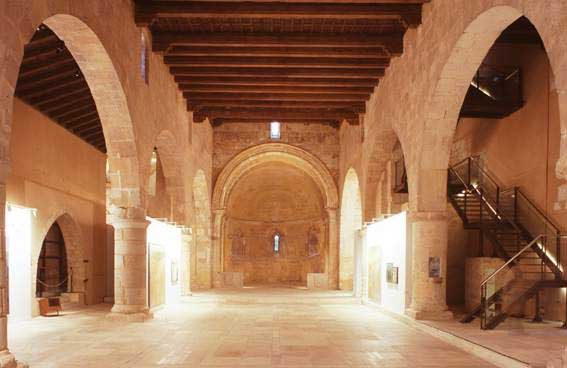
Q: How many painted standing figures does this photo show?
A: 2